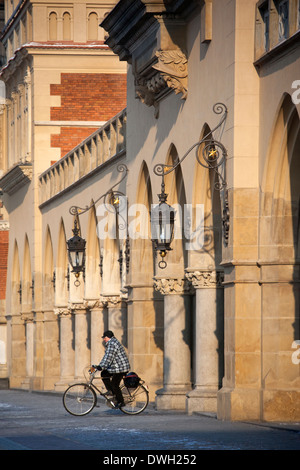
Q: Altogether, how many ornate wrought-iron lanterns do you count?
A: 2